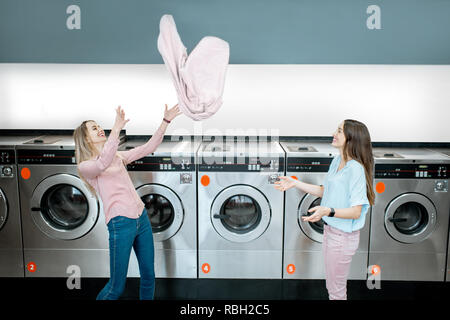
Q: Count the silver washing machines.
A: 6